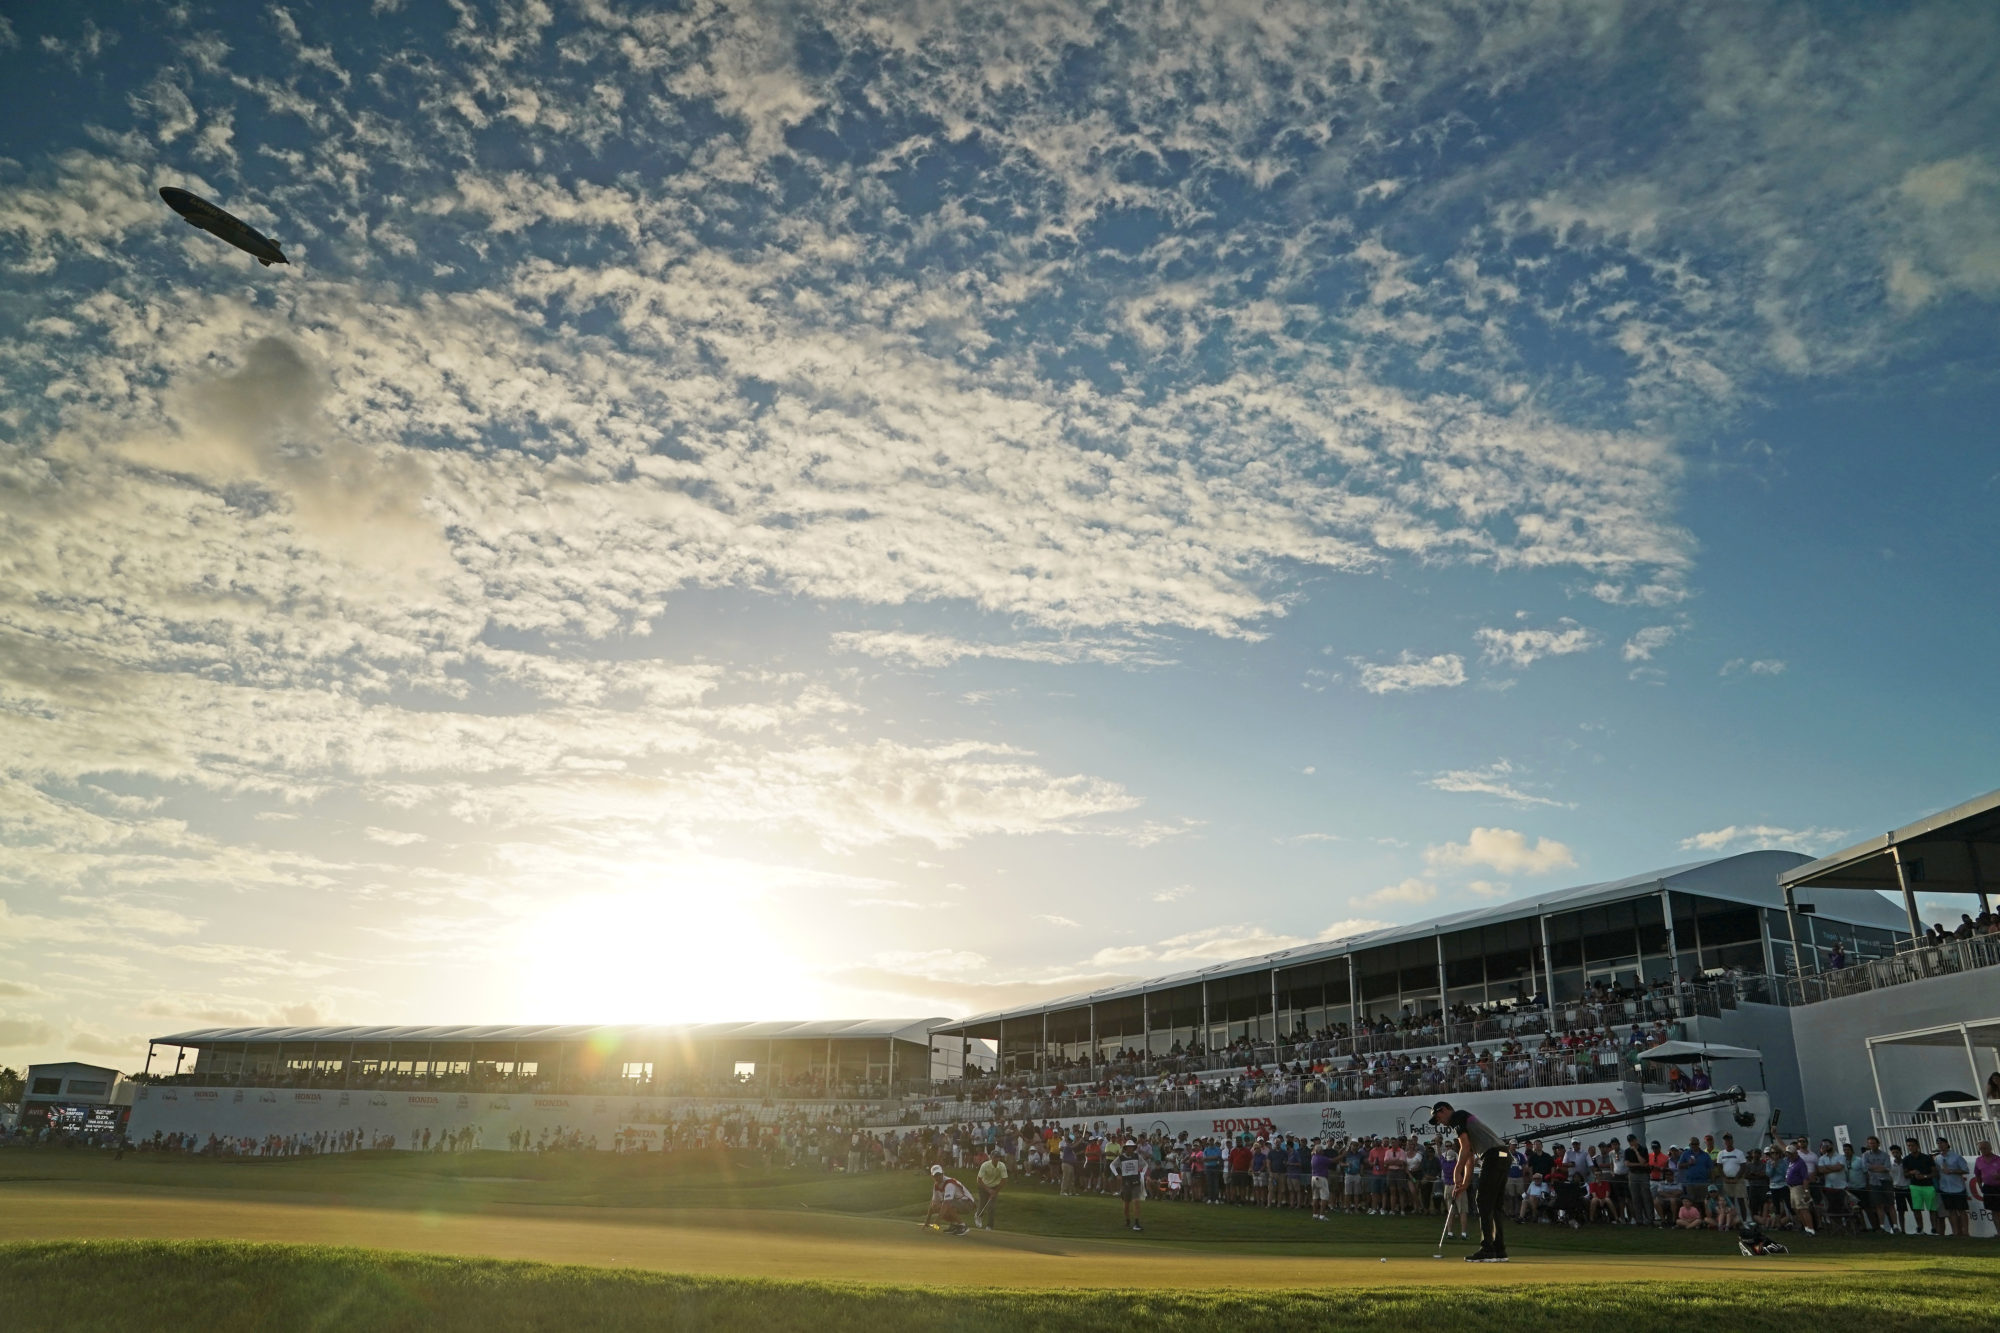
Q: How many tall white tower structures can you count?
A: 0